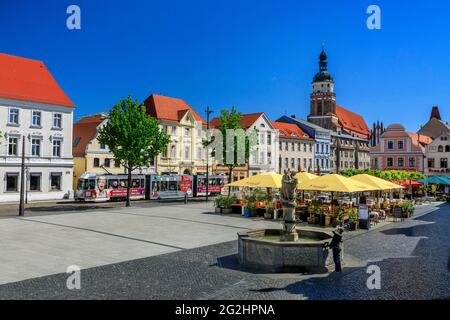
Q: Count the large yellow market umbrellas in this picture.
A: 4